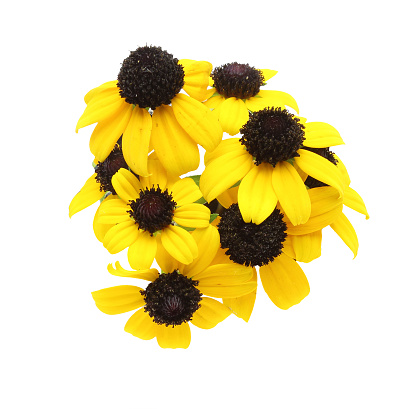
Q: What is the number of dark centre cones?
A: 8